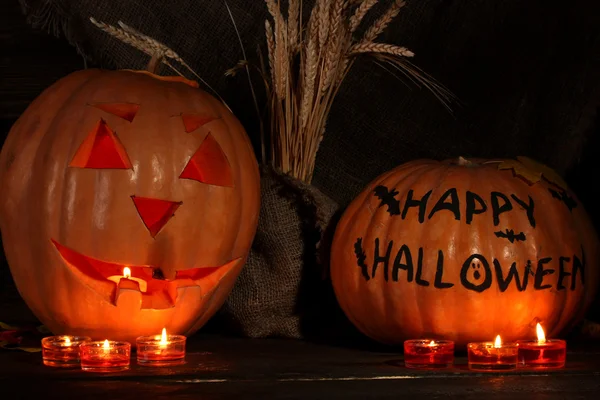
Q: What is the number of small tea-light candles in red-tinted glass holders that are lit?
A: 6